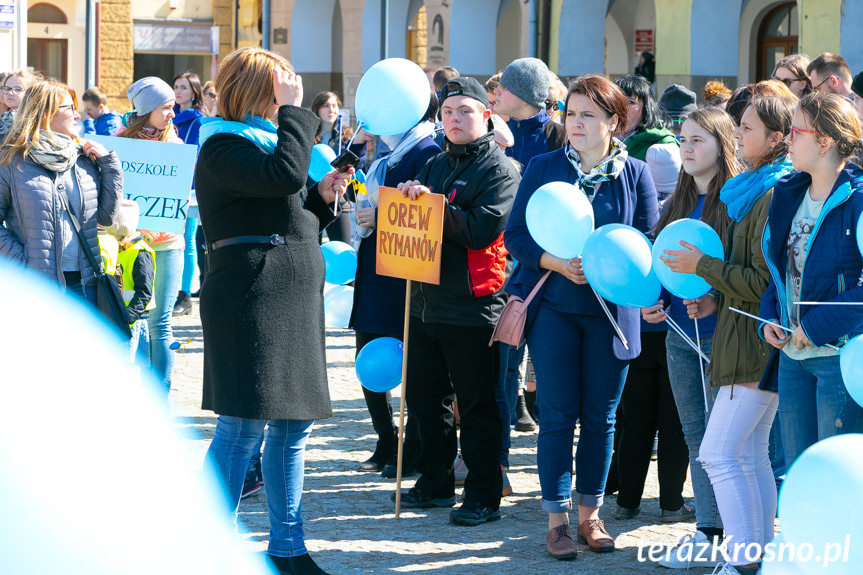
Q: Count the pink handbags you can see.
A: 1